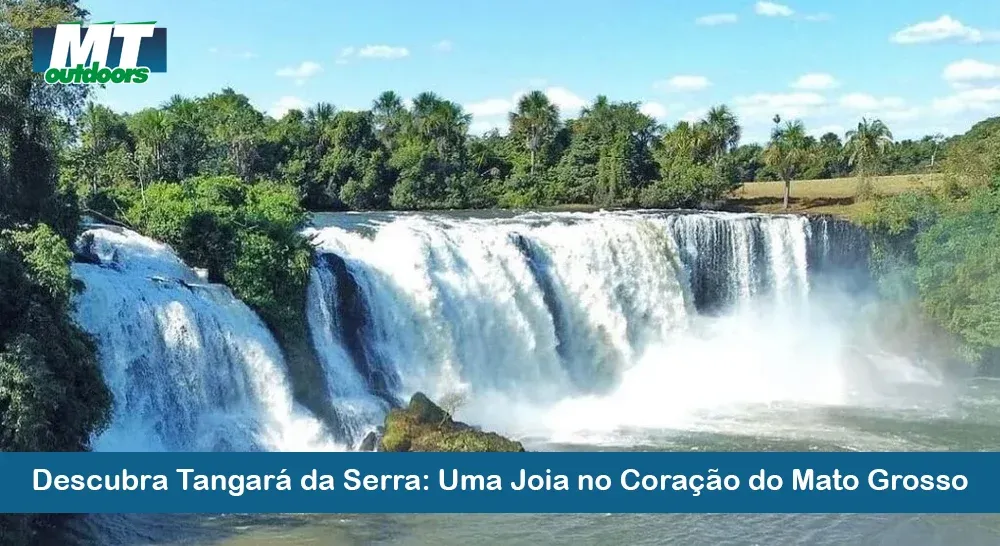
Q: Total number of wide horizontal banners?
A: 1